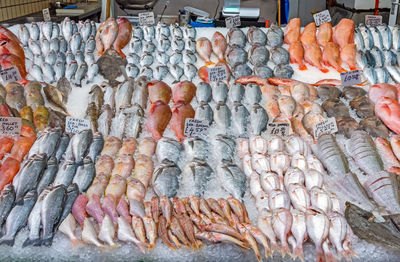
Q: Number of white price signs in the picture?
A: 13